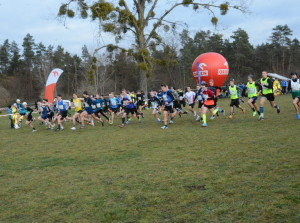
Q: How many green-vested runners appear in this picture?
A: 3